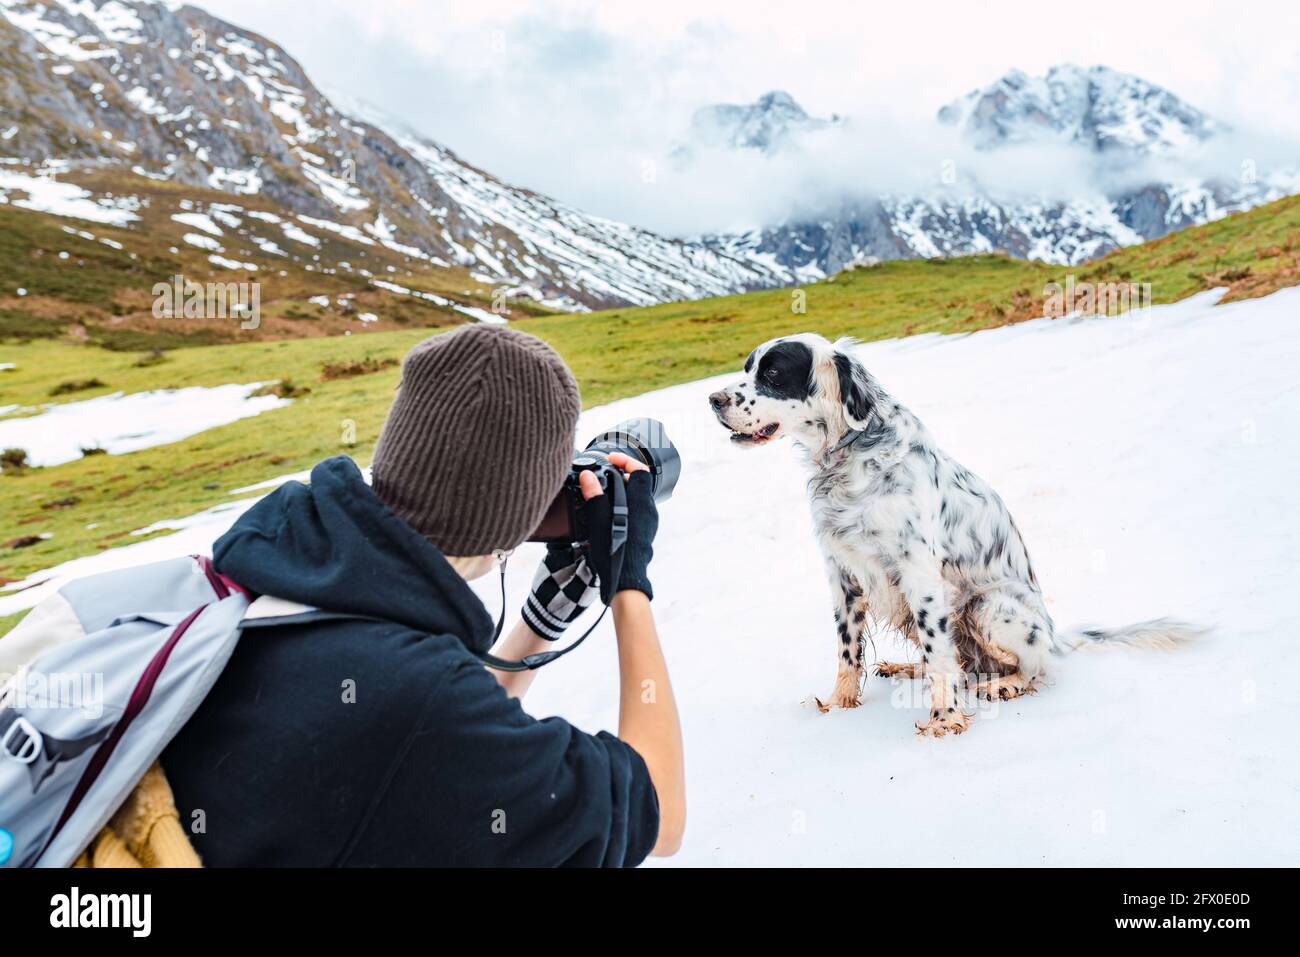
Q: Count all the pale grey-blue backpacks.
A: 1